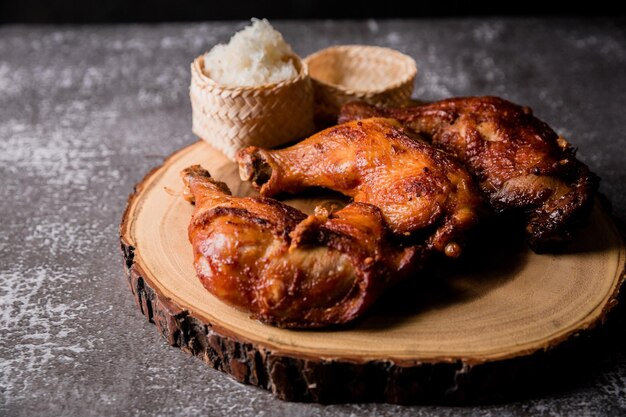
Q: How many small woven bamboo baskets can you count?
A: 2